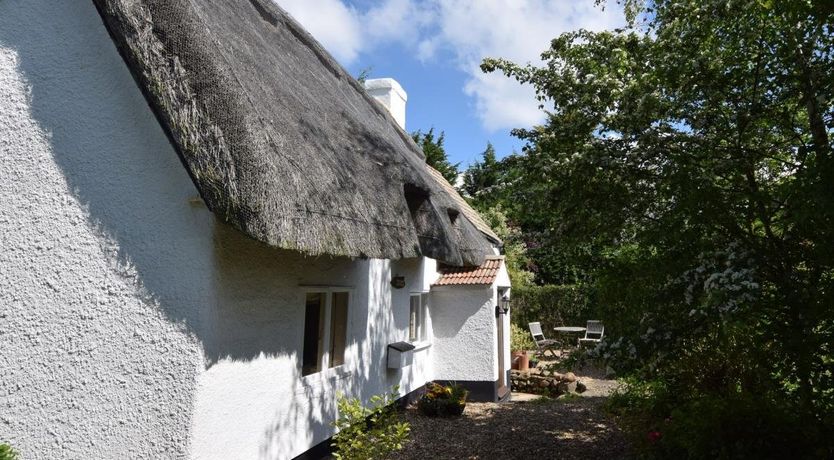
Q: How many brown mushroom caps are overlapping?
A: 0